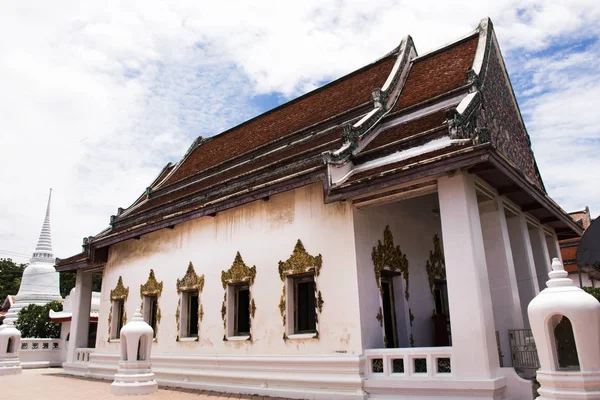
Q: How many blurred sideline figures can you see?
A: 0